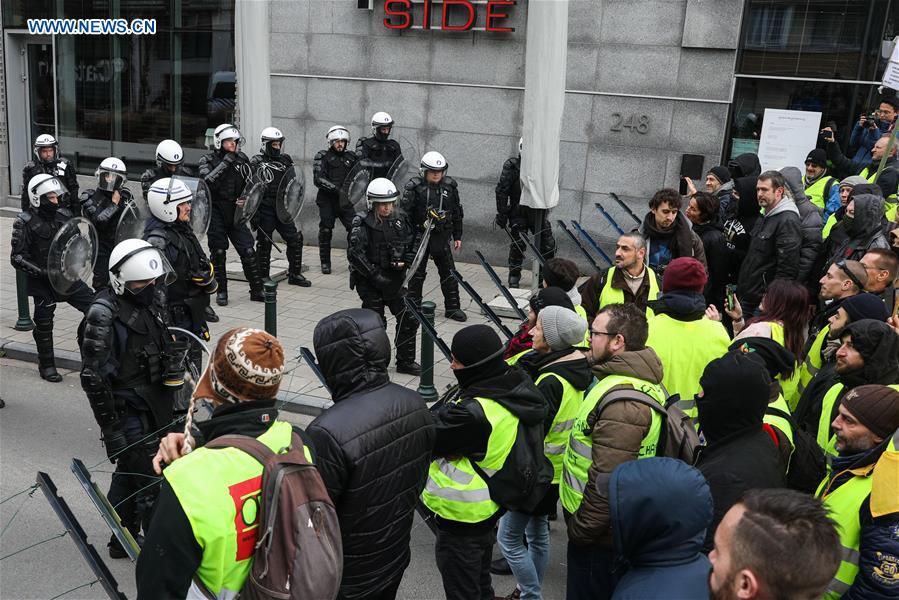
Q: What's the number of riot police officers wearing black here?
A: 13